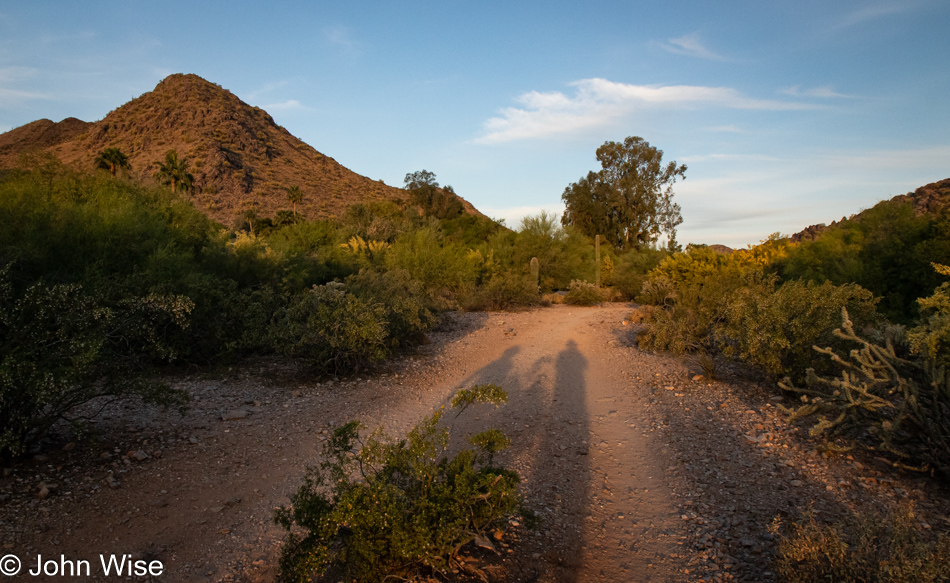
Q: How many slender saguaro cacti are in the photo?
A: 2